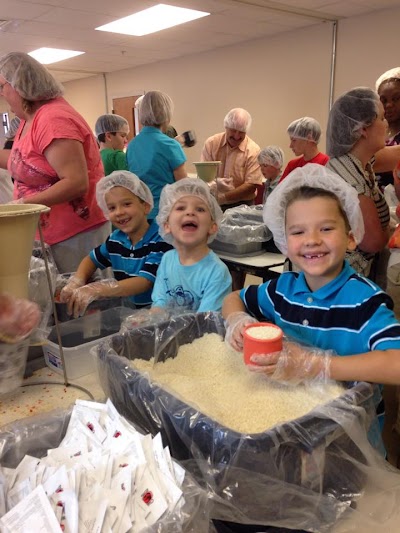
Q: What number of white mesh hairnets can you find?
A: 12